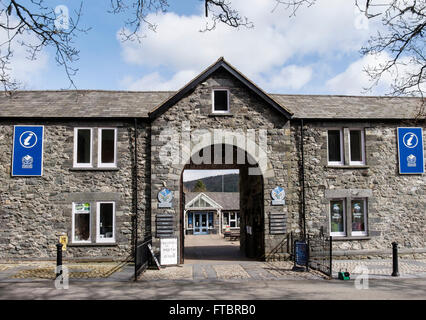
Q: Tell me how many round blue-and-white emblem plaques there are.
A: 2